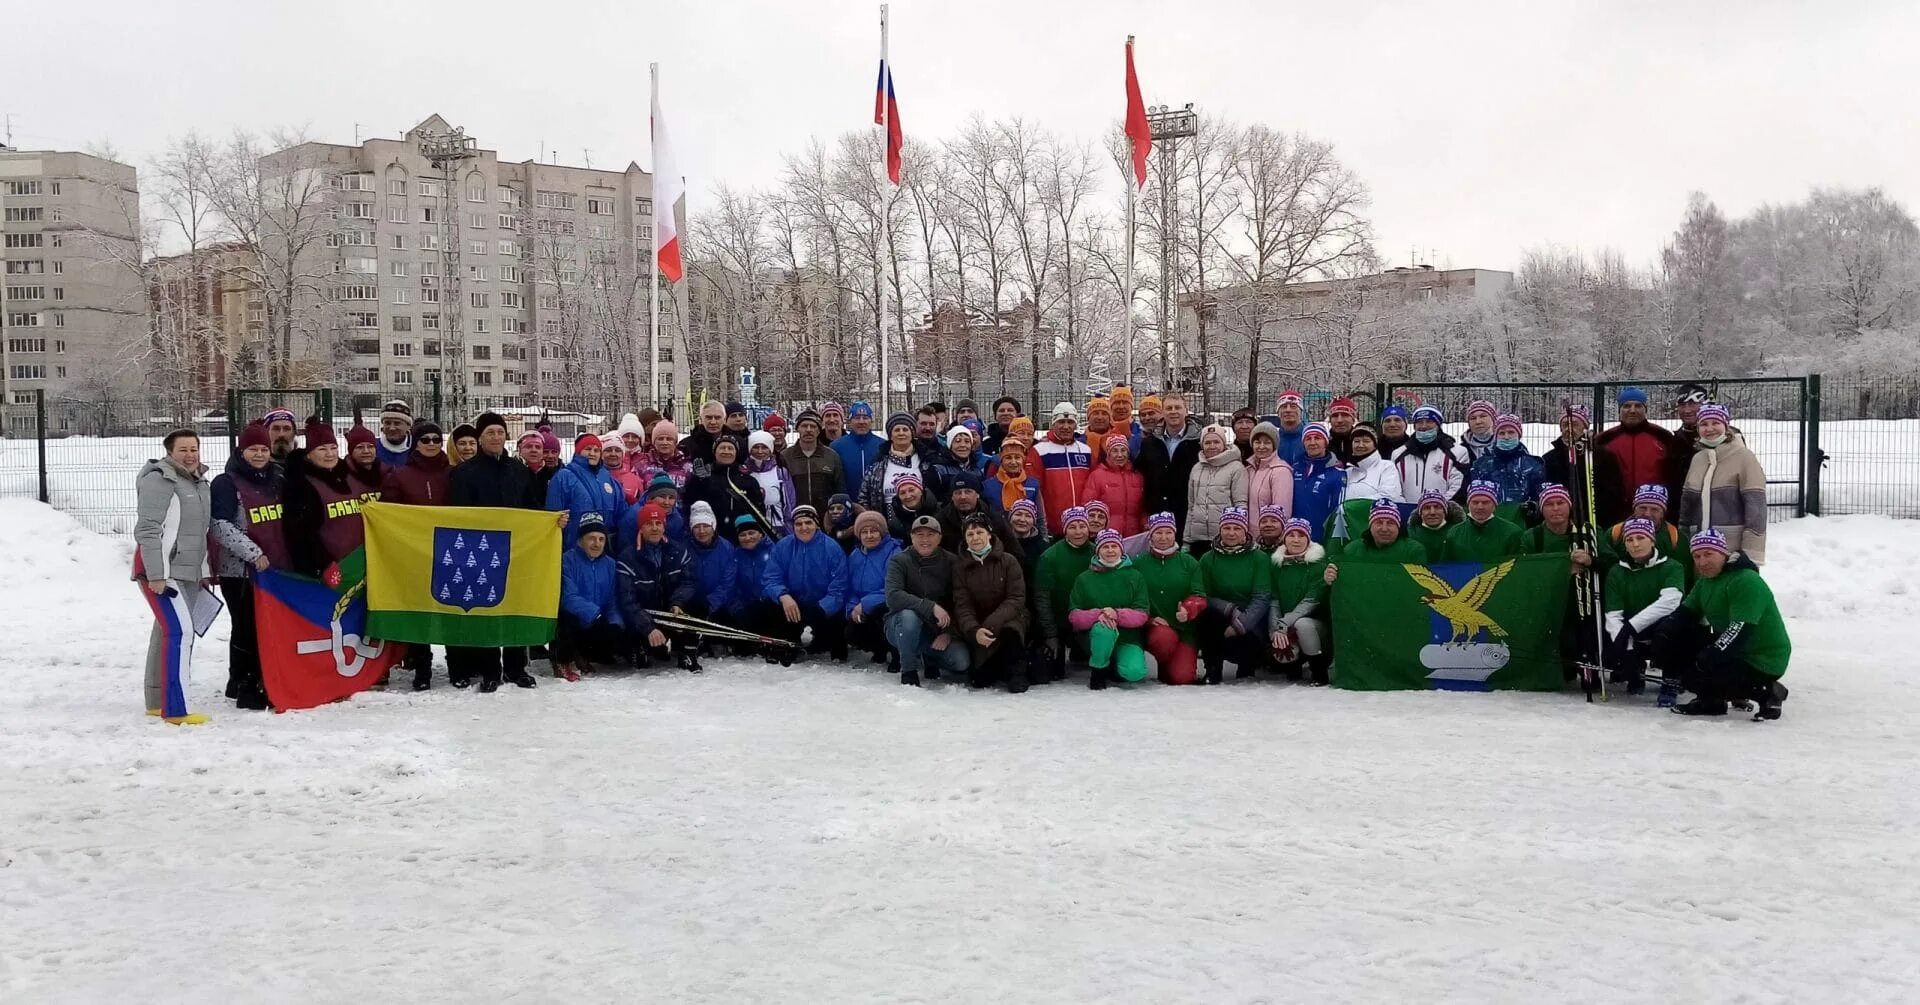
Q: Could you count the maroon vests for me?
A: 3